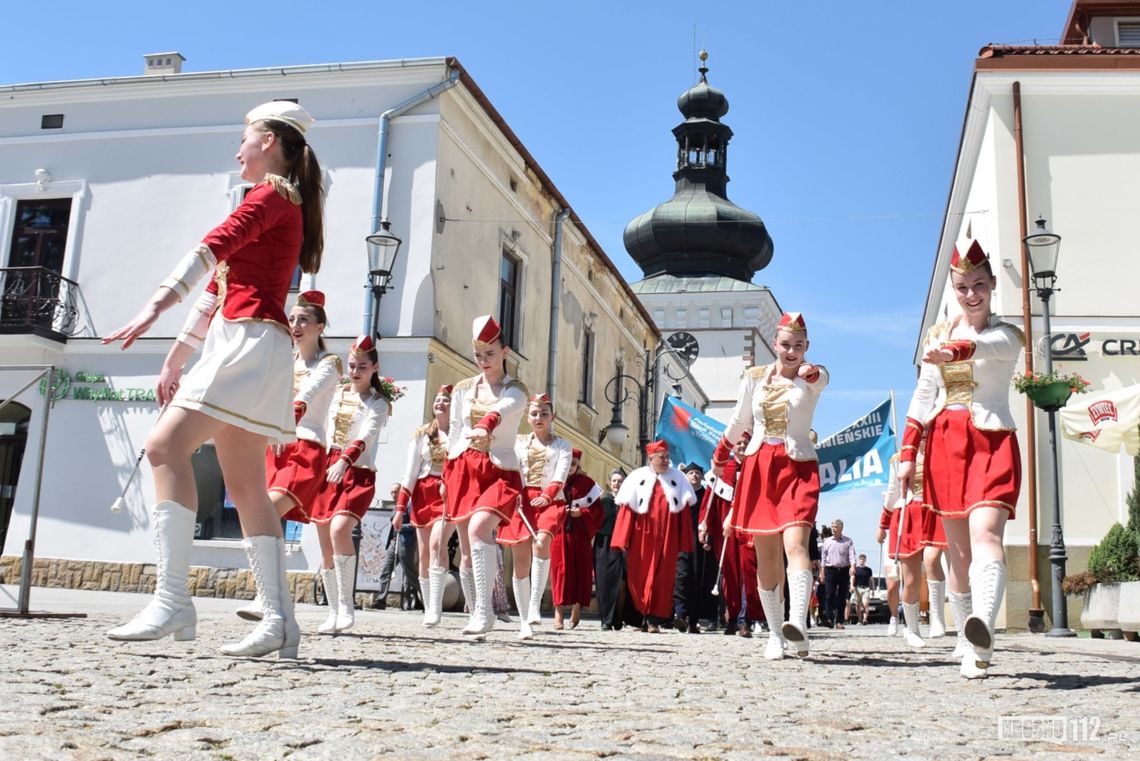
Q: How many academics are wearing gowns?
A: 5